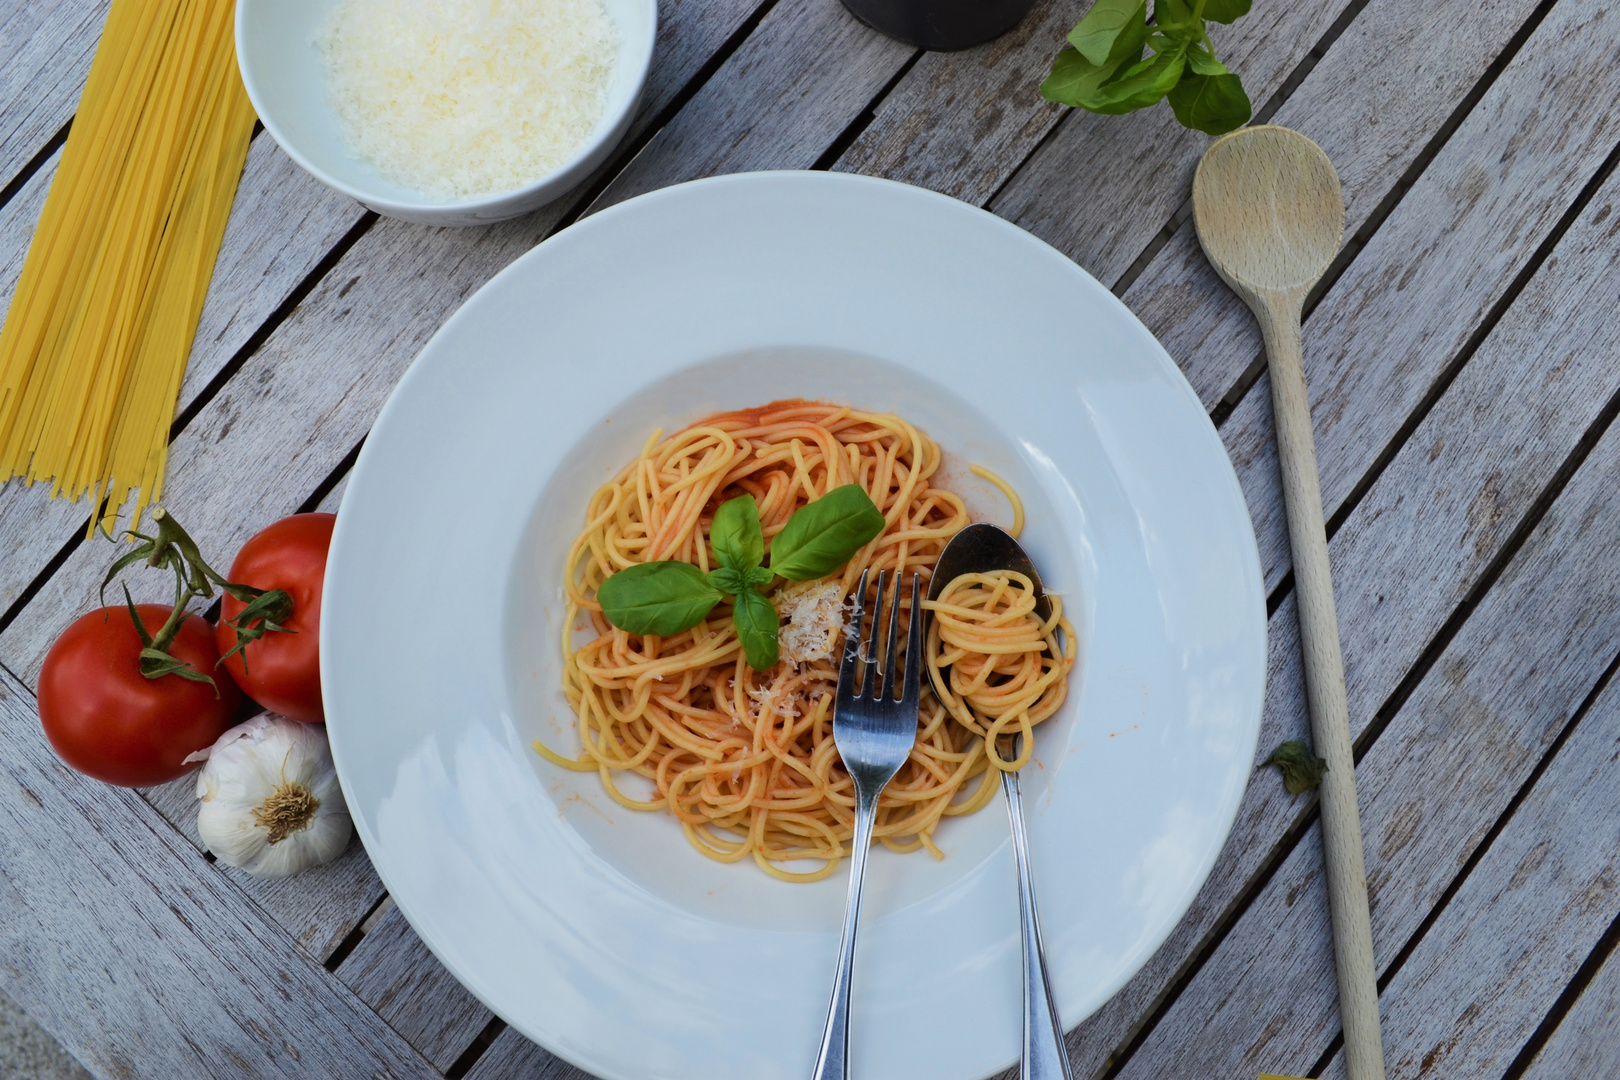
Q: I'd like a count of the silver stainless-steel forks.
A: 1